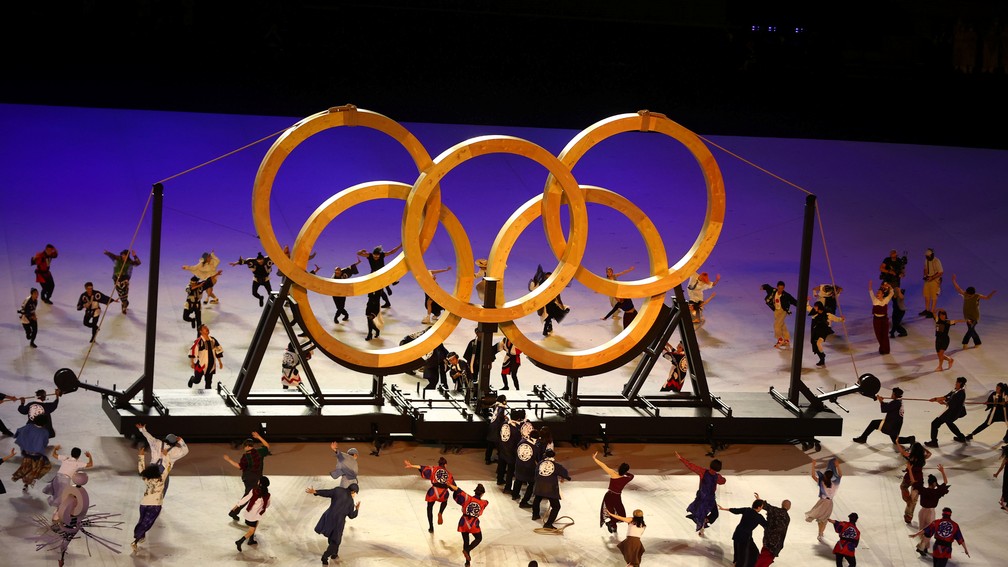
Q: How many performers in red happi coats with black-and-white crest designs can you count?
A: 4